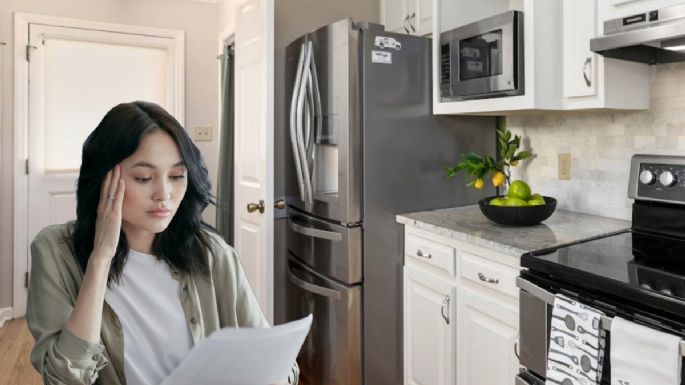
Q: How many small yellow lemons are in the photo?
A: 3